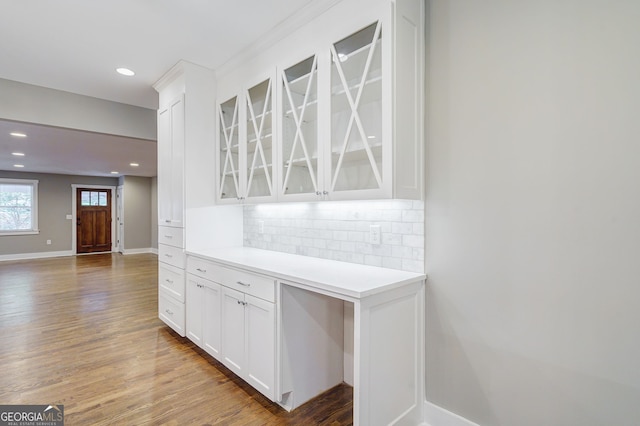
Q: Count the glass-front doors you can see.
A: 4